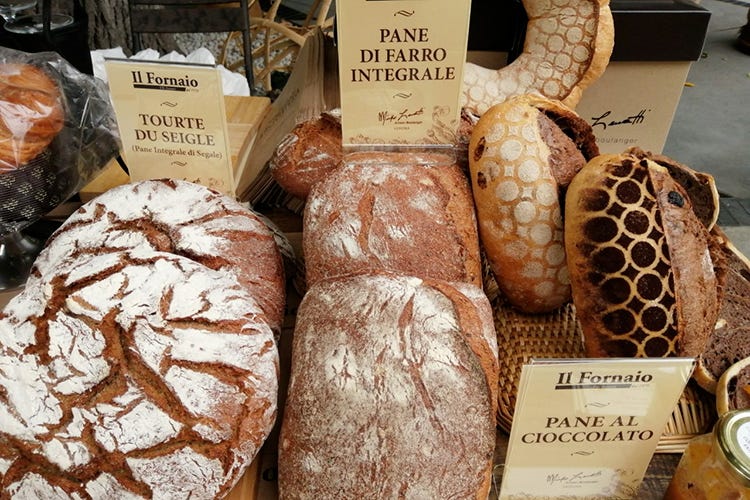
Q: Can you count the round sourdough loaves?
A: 2